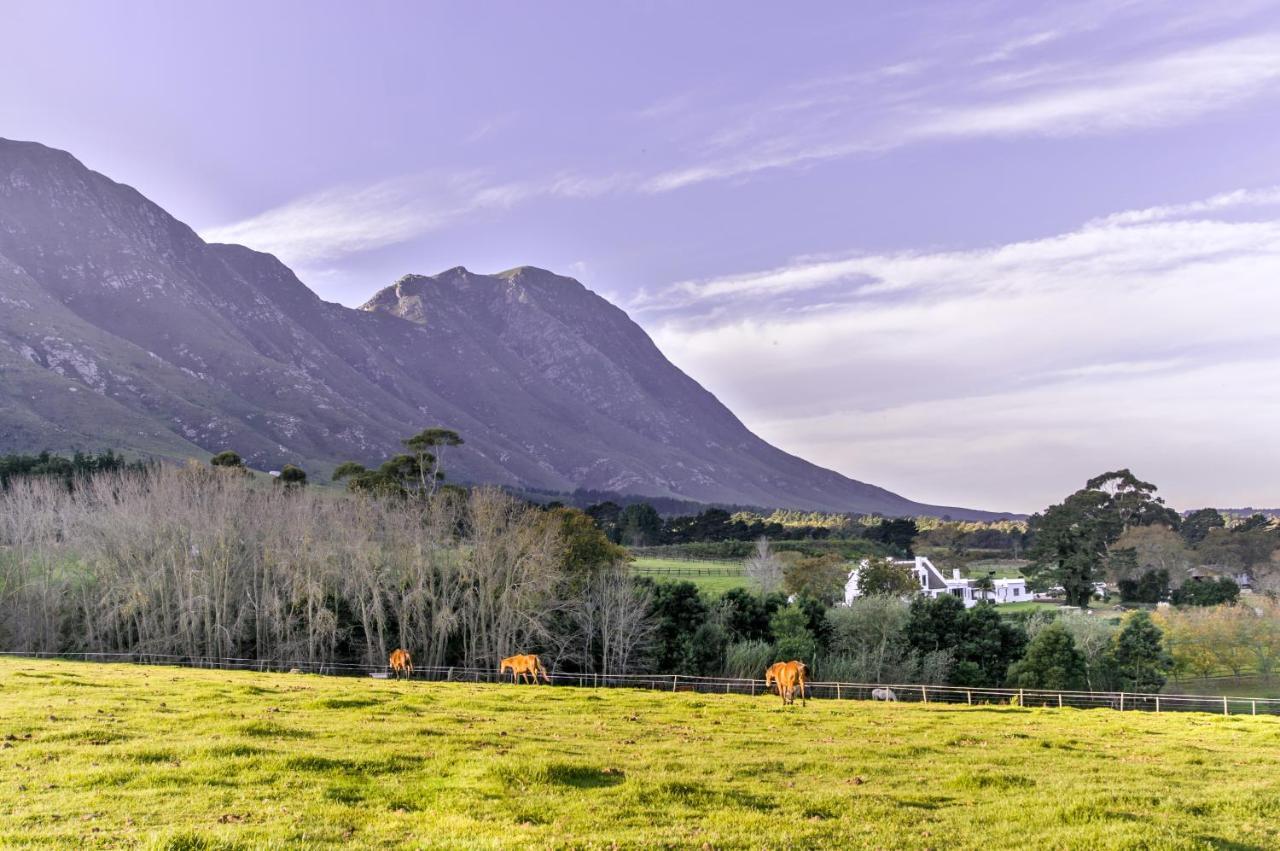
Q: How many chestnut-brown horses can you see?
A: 3